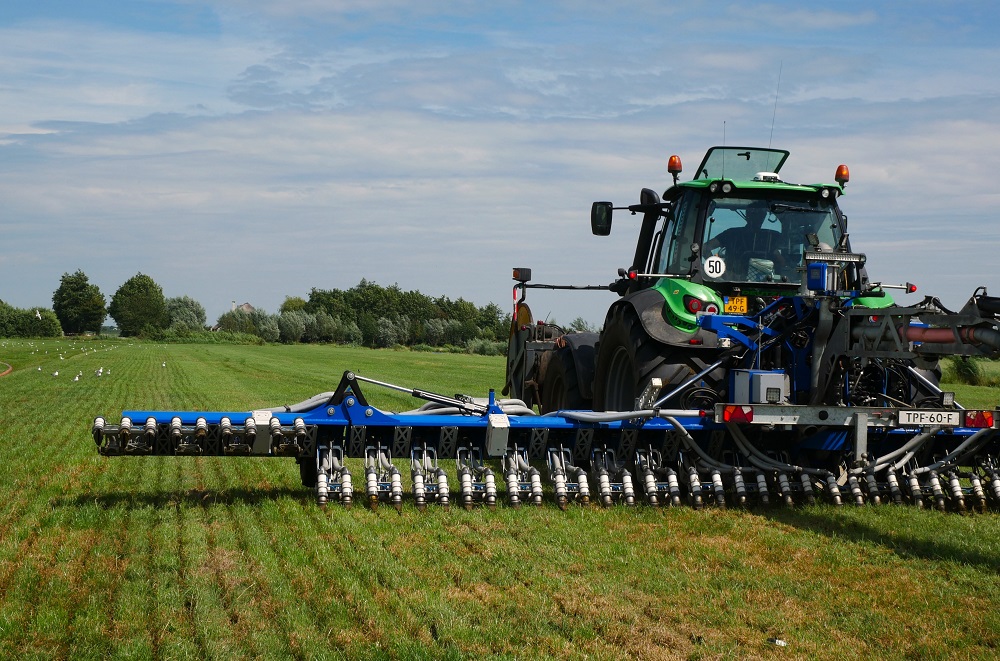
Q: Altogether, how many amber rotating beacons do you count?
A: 2